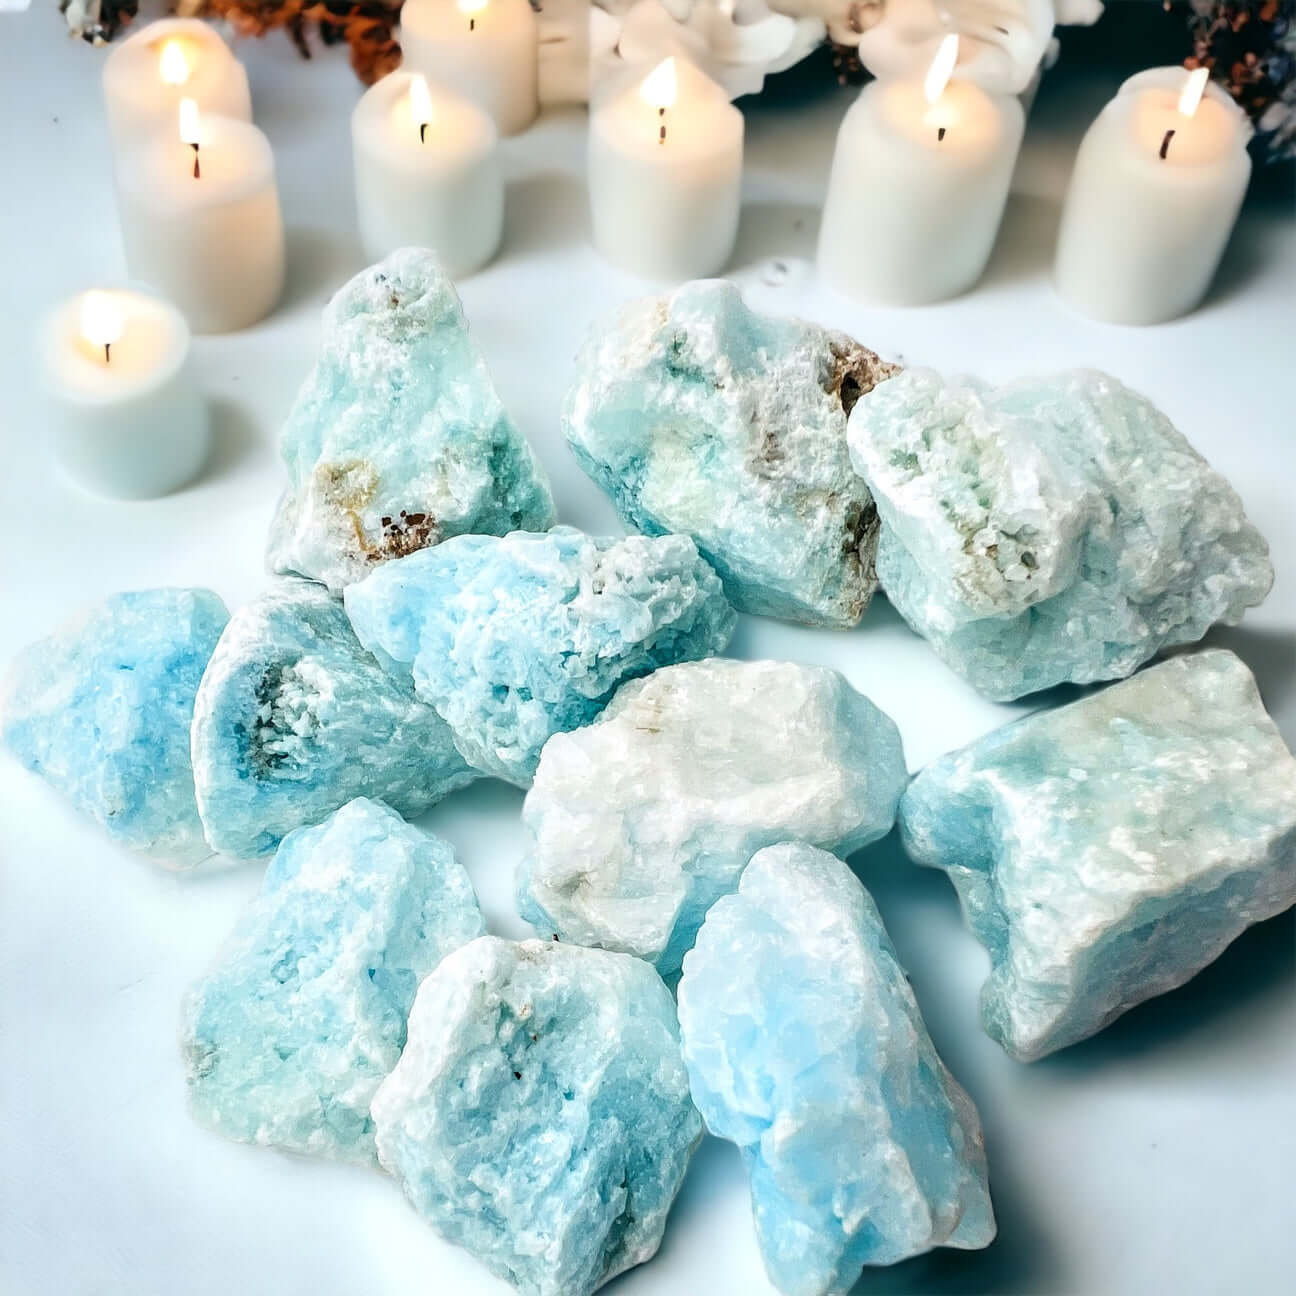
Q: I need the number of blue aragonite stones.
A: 11